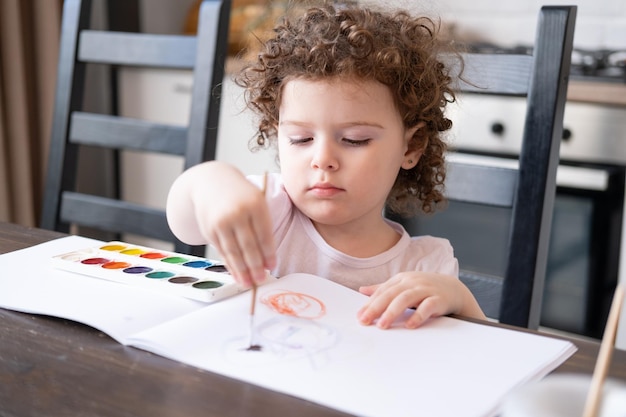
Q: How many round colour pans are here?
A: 12